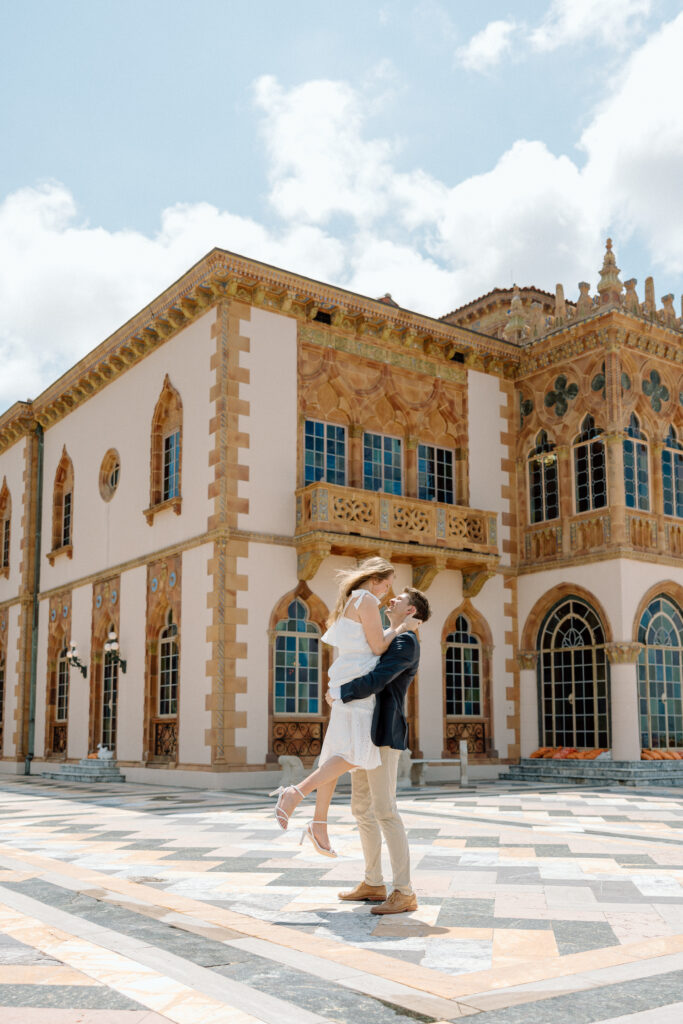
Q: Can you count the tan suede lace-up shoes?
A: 2